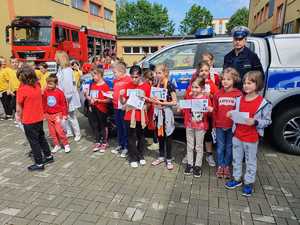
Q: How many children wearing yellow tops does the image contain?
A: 4